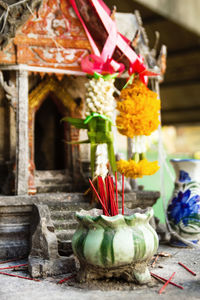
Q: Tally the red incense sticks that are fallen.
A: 7